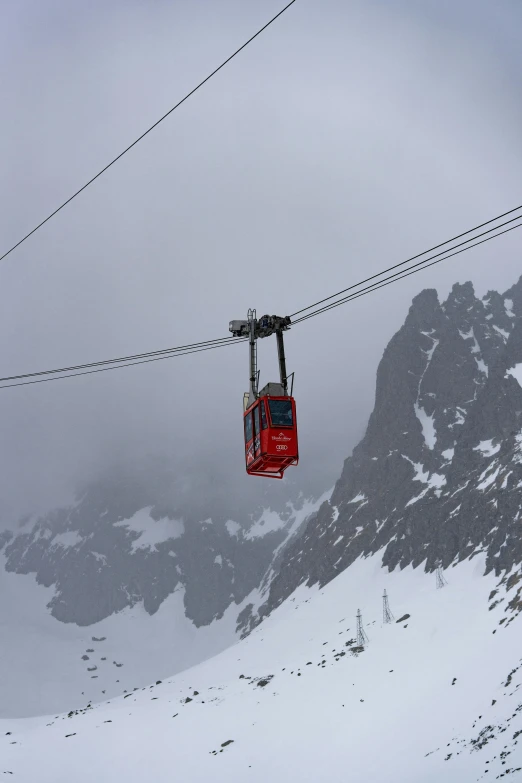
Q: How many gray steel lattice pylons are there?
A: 3